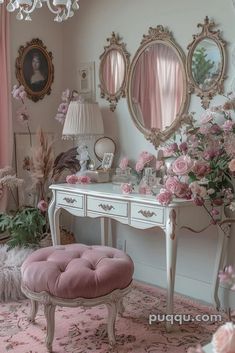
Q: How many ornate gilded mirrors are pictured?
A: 3